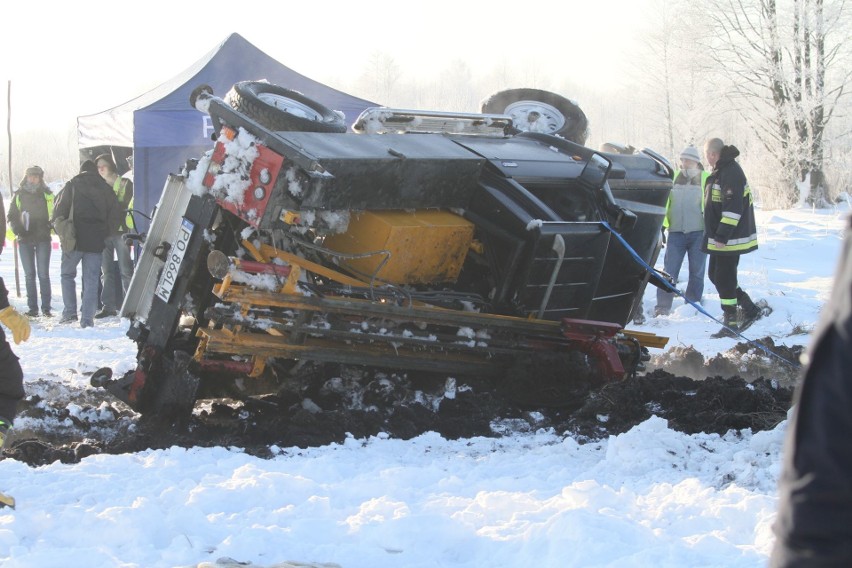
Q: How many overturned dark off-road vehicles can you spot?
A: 1